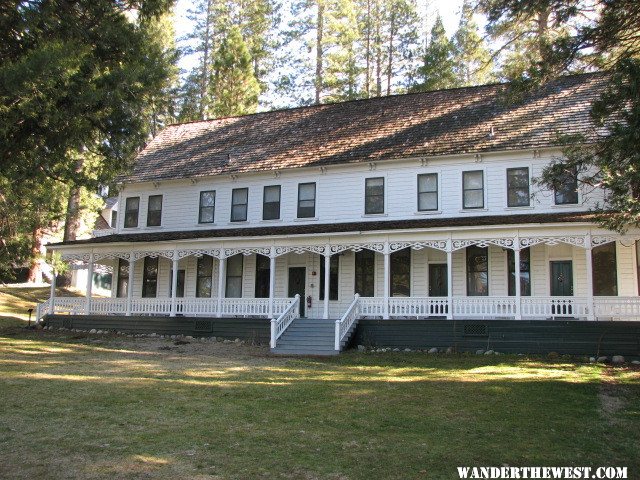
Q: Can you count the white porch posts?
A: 11